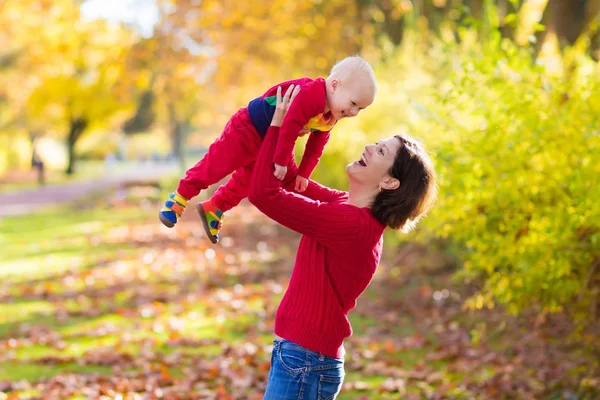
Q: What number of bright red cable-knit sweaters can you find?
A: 1